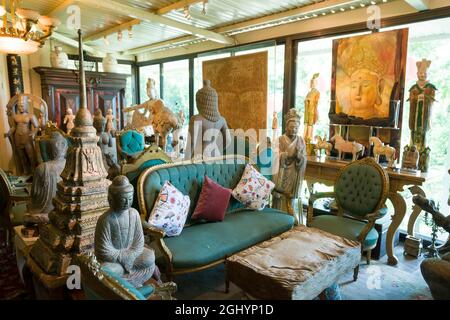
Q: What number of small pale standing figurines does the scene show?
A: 2